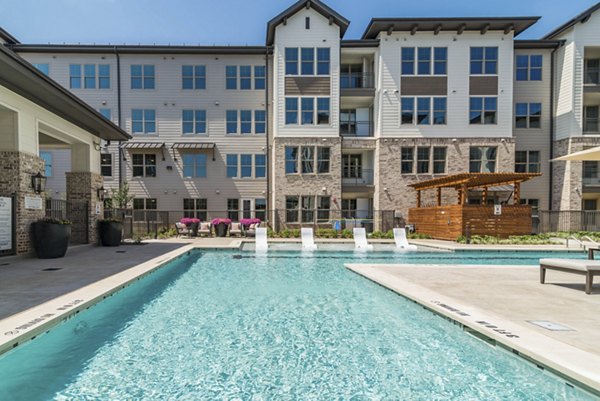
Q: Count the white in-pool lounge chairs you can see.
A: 4